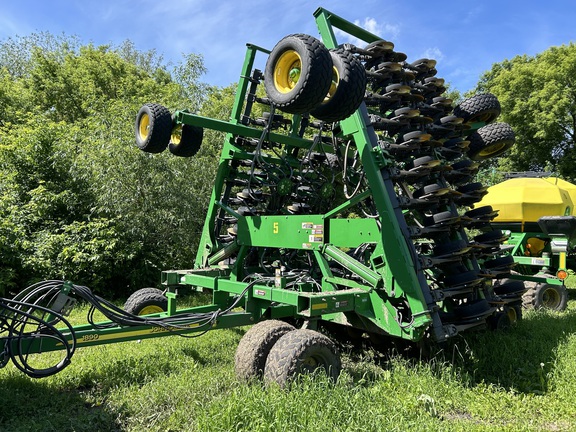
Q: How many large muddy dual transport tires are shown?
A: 2